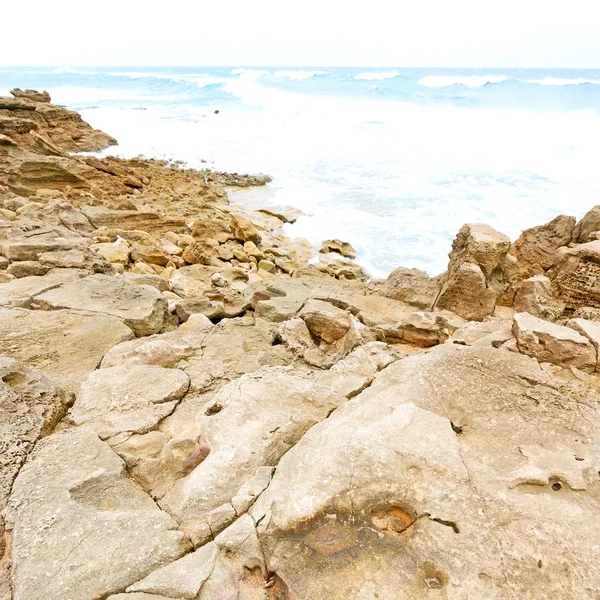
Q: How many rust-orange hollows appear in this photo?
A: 2